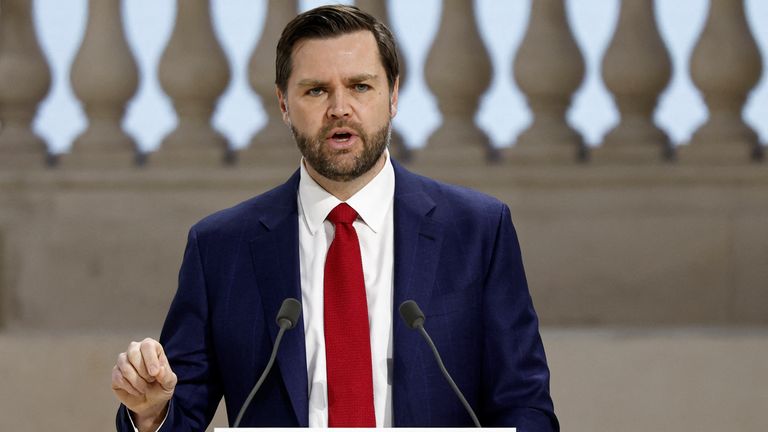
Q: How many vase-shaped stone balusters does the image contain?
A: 9